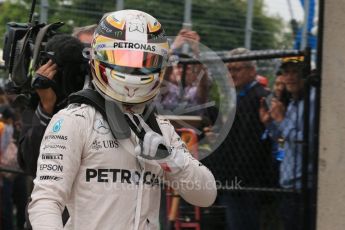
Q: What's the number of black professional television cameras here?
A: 1